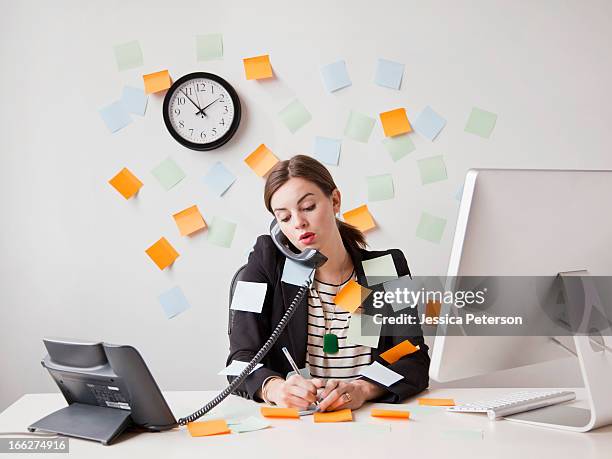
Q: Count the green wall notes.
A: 11